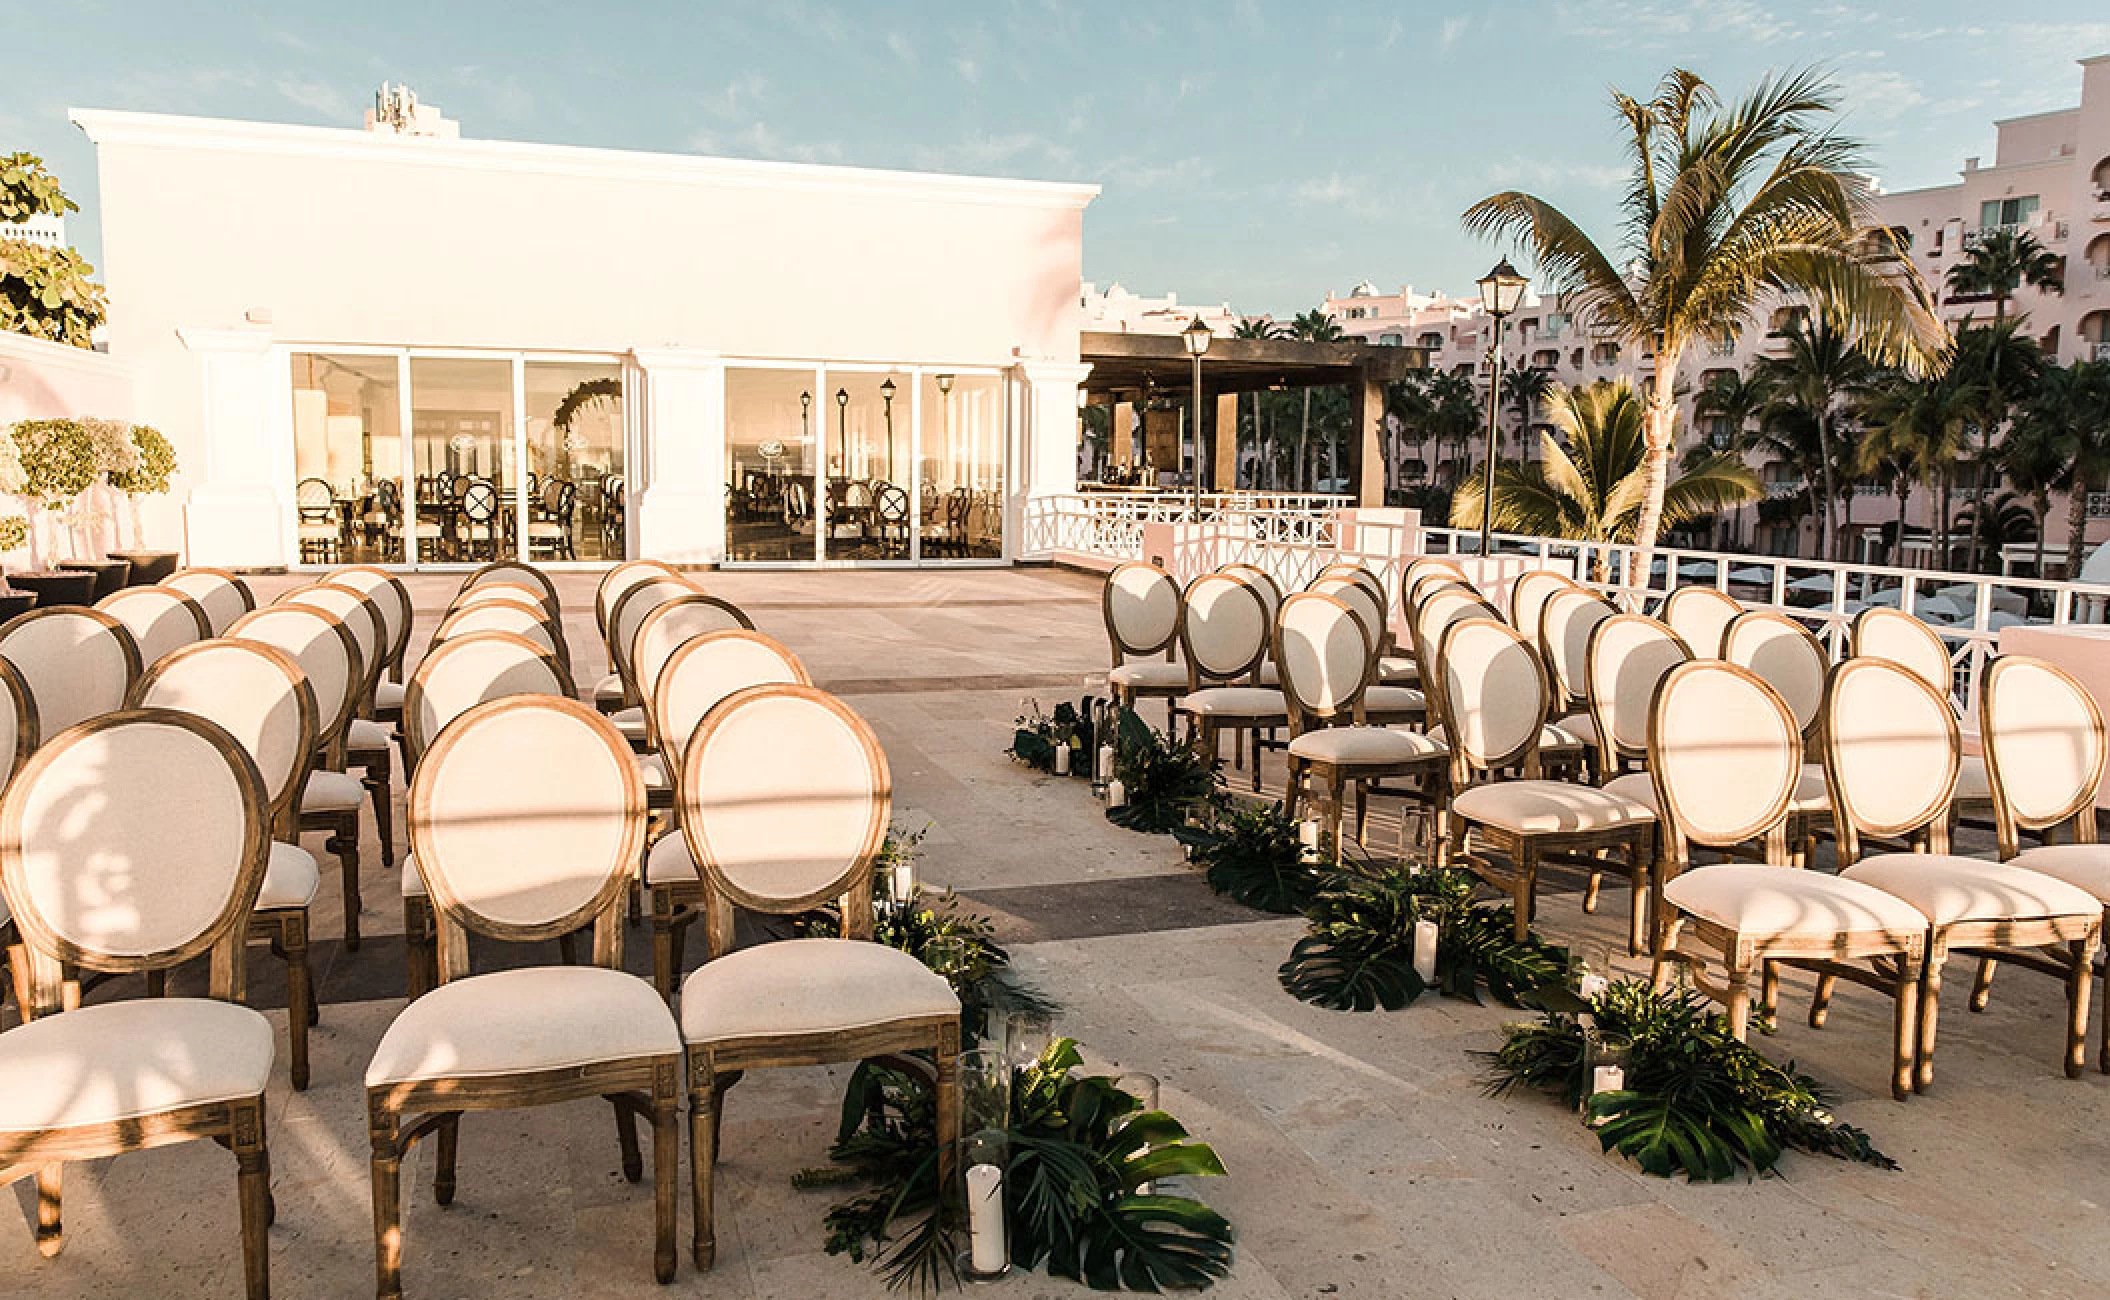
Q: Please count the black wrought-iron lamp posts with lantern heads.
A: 2